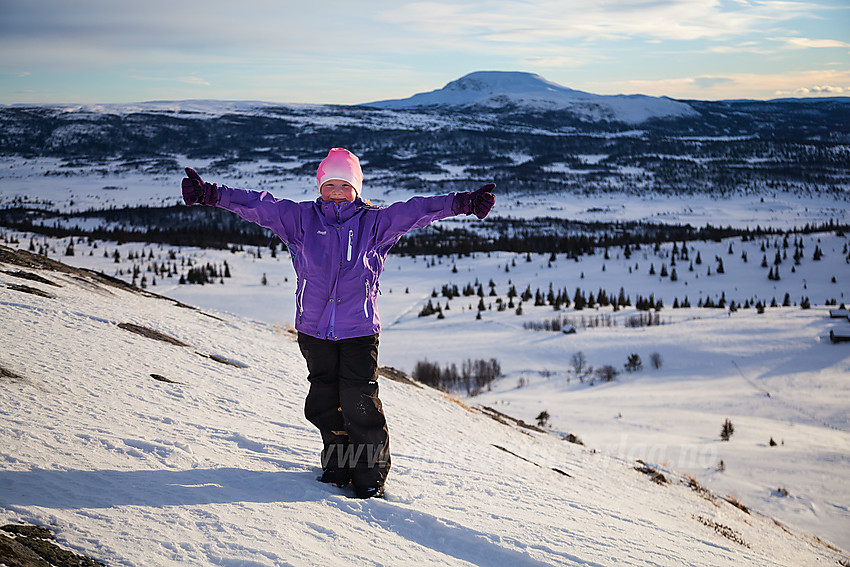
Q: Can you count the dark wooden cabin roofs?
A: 2